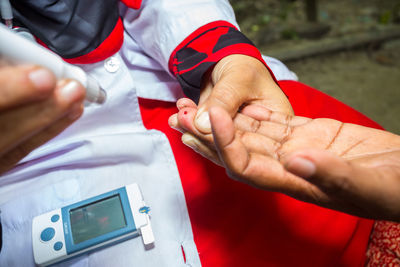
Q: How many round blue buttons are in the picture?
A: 3